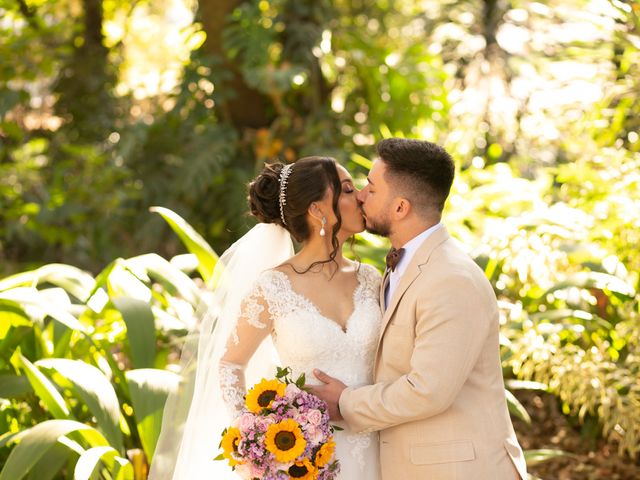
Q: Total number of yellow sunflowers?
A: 5